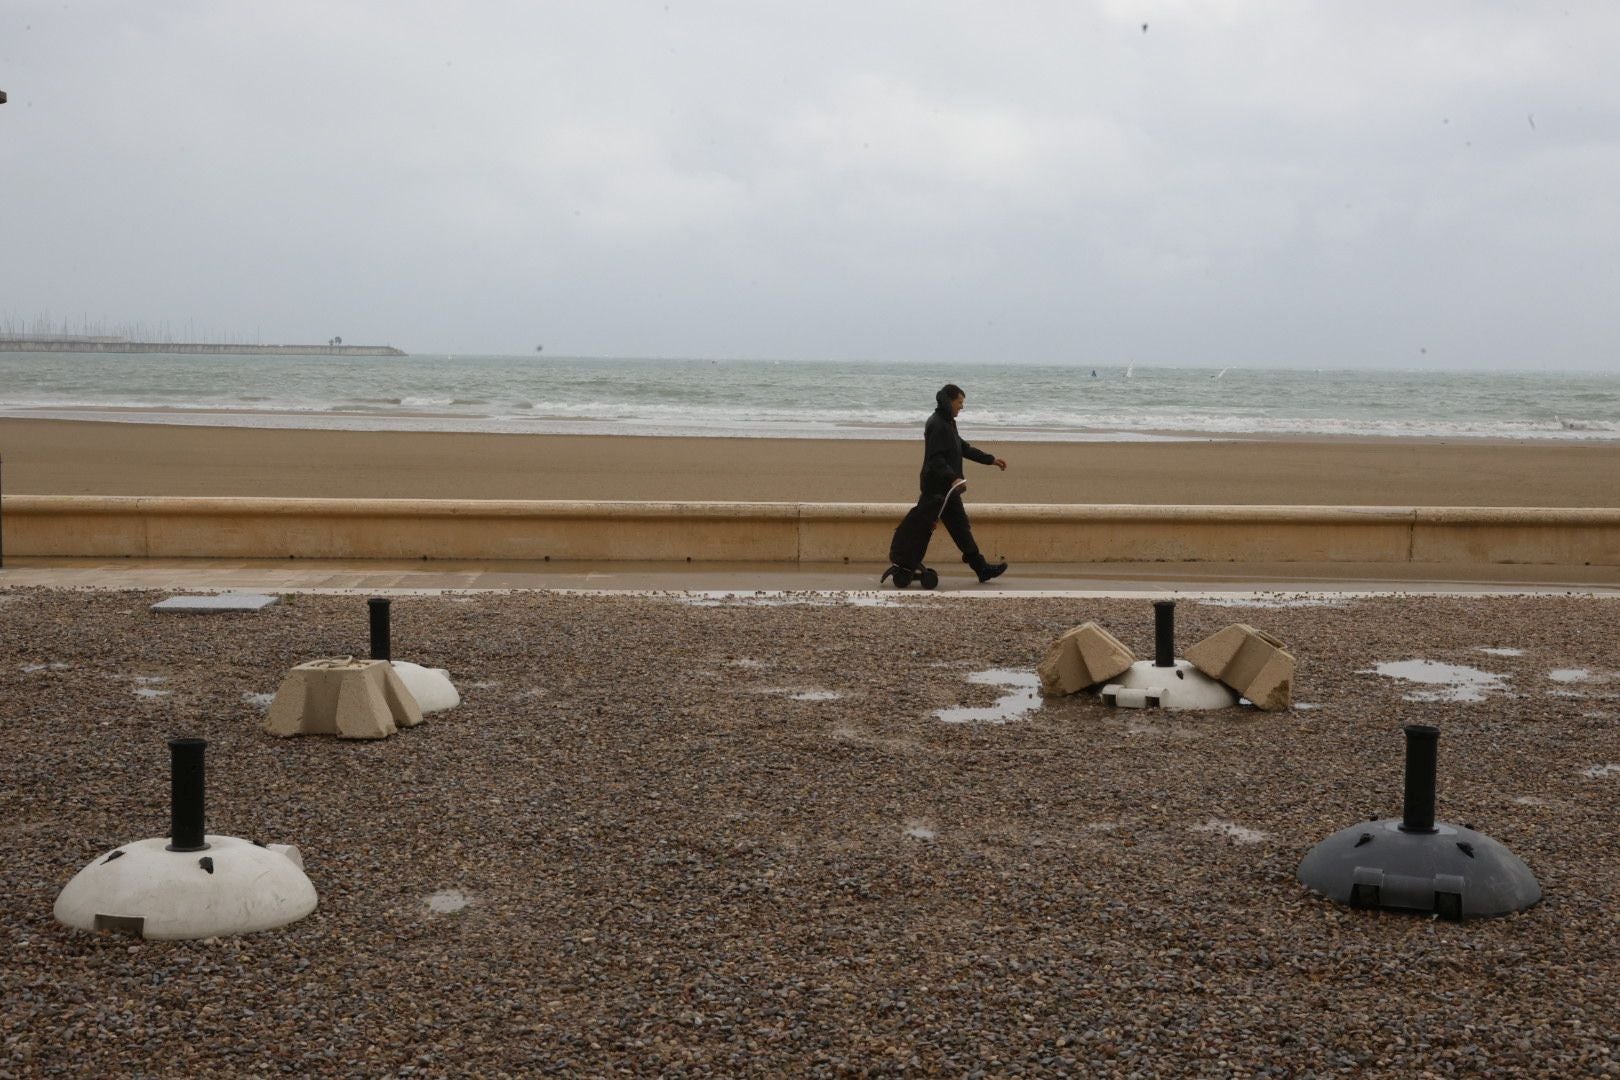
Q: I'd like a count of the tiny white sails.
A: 2